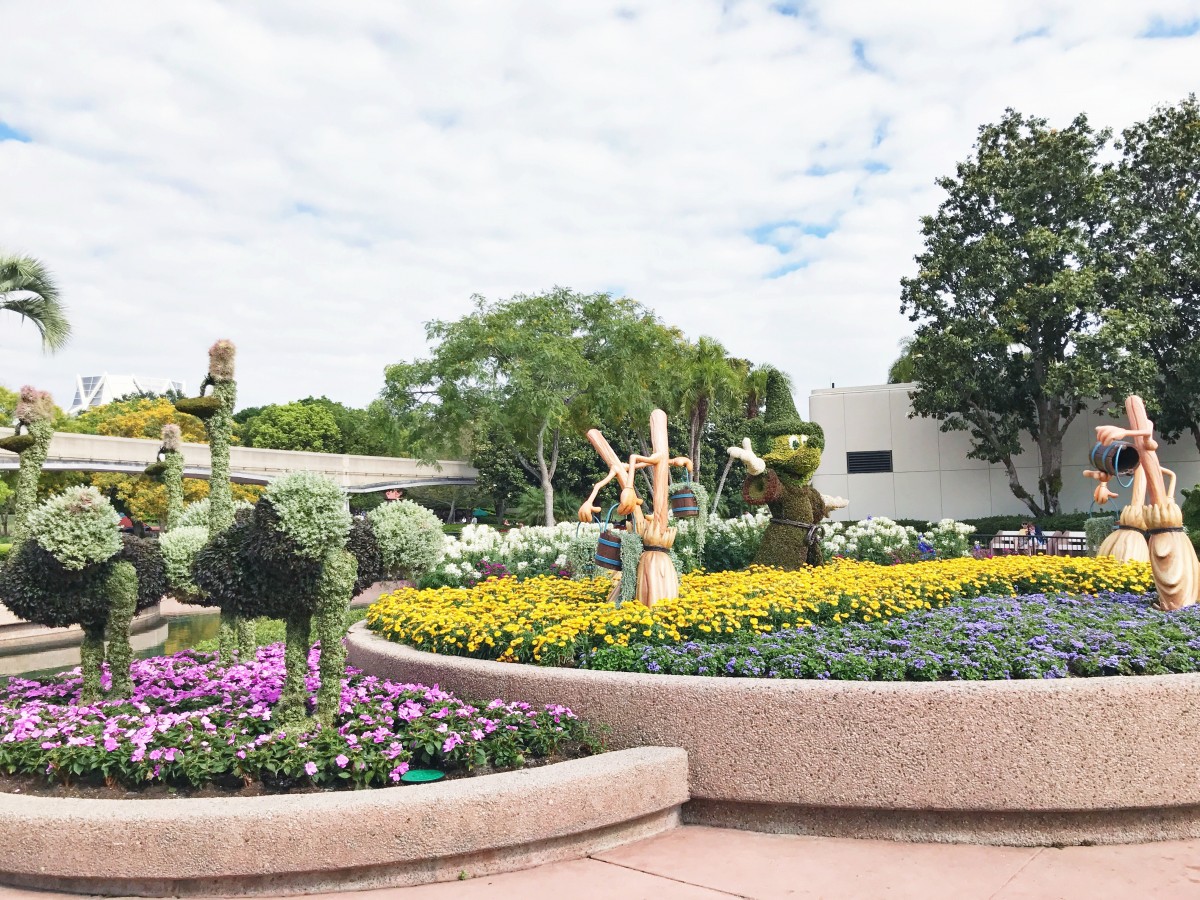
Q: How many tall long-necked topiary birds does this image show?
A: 3